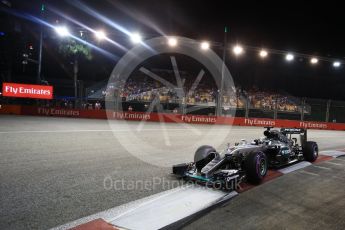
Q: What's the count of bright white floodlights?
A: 10